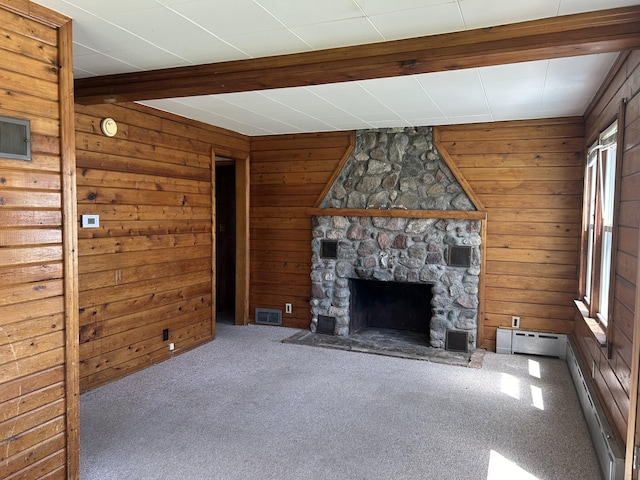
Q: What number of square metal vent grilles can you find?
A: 4